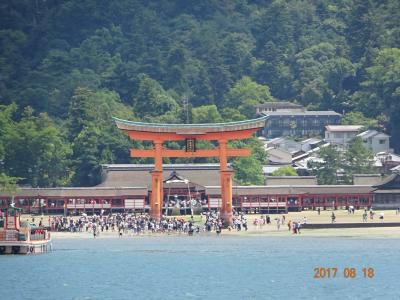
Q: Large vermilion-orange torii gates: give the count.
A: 1